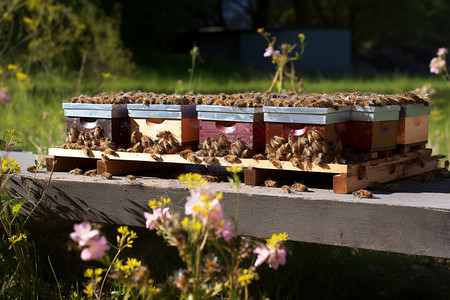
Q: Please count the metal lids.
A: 6